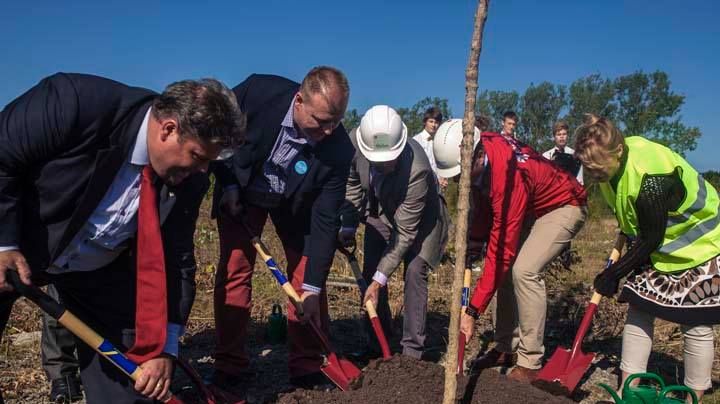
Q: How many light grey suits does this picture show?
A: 1